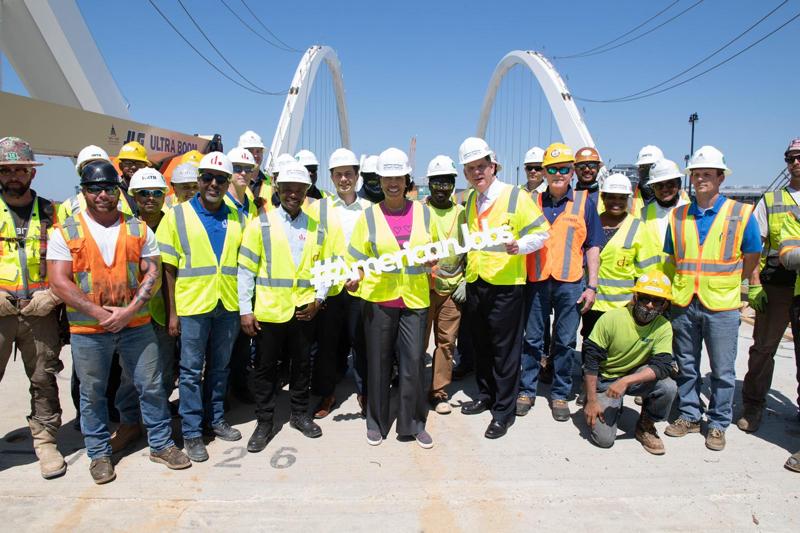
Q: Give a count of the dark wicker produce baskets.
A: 0